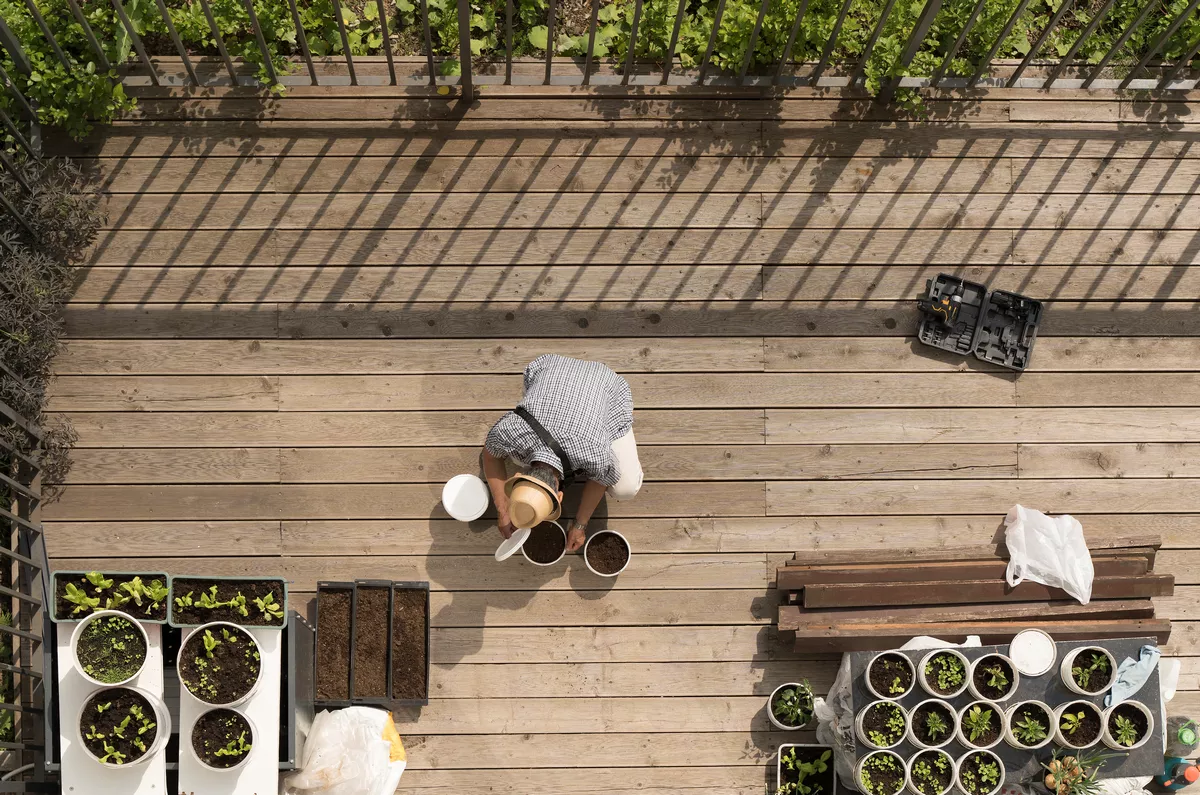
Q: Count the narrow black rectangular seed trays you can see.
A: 3